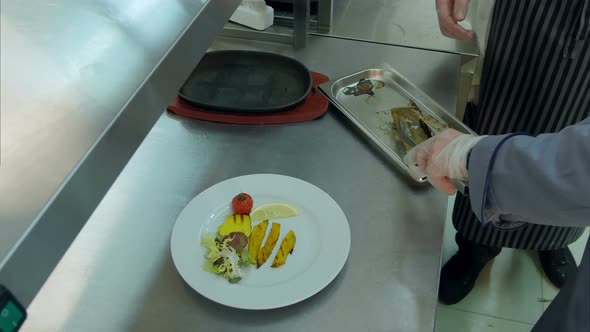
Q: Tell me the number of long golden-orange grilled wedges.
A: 3